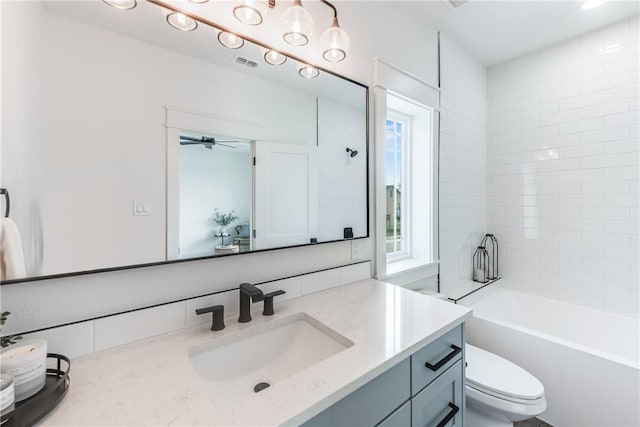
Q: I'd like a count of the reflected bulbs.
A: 5